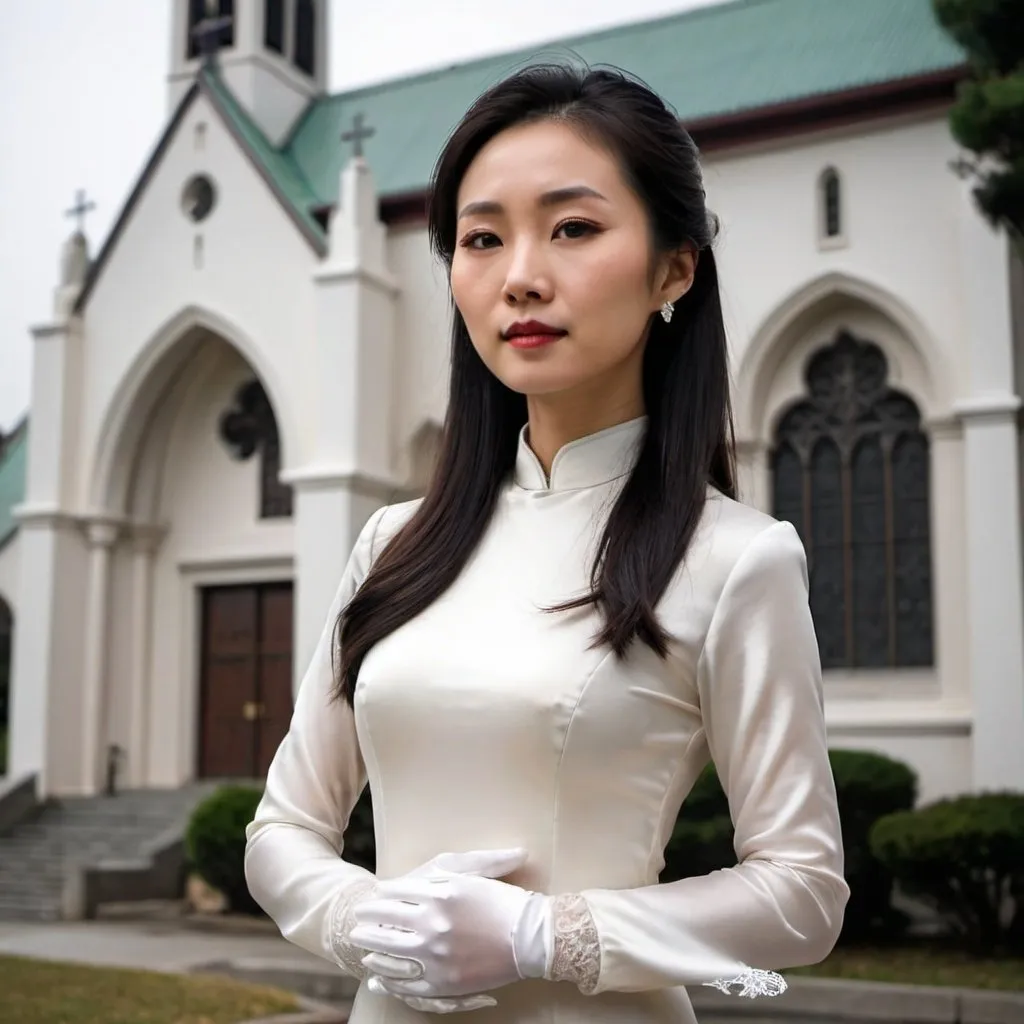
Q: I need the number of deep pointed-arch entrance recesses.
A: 1